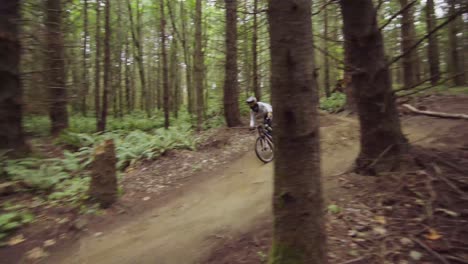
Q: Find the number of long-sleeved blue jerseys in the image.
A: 0